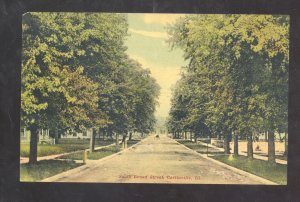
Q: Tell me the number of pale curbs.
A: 2